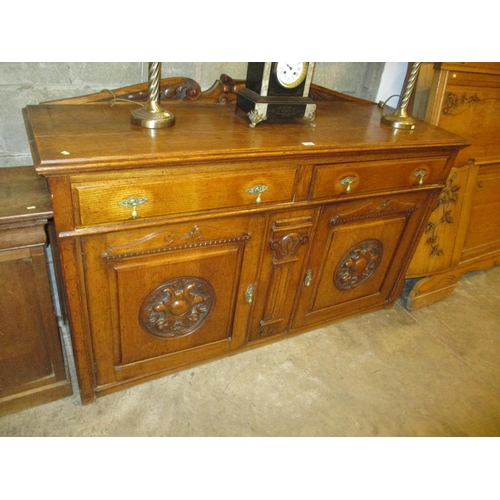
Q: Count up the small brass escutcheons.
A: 6